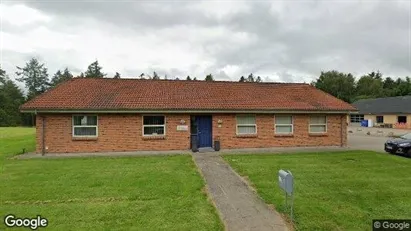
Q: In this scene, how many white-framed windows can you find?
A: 5